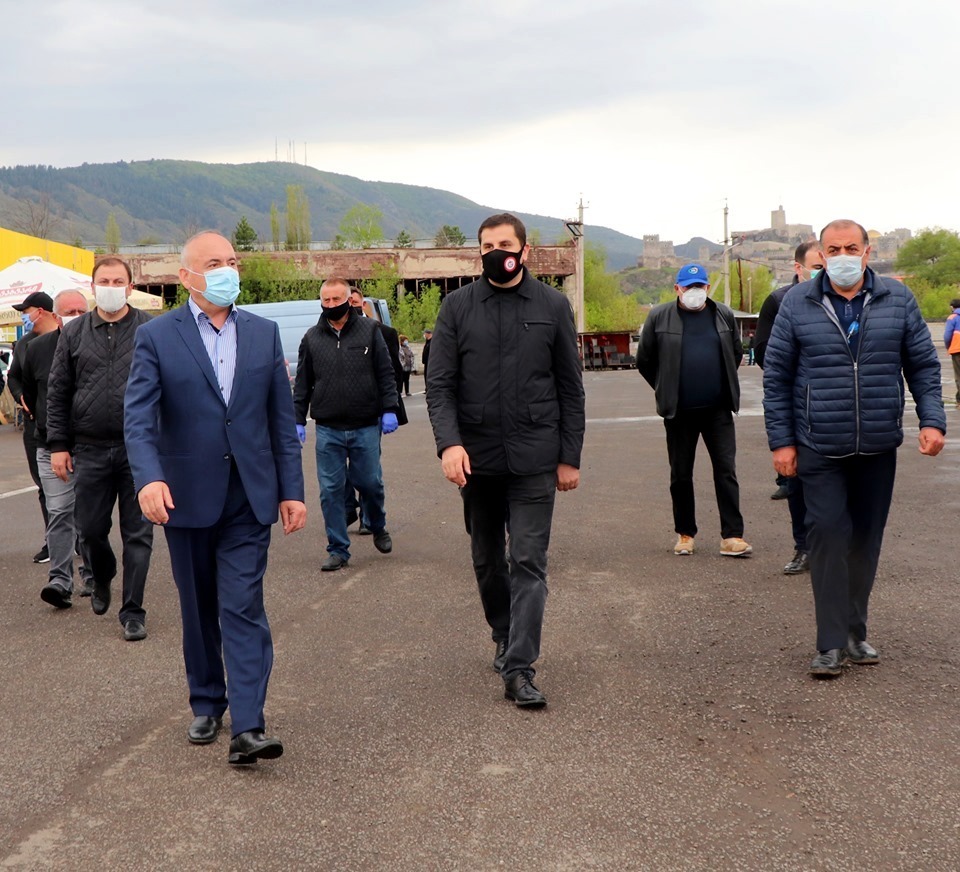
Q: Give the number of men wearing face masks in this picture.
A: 10